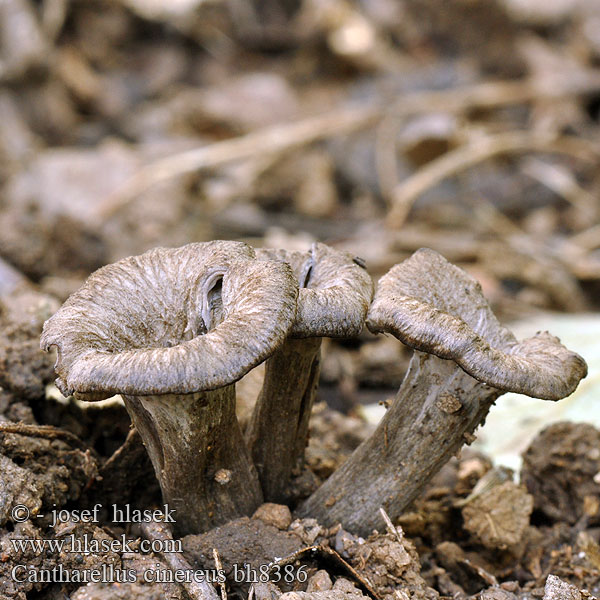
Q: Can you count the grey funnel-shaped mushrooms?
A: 3